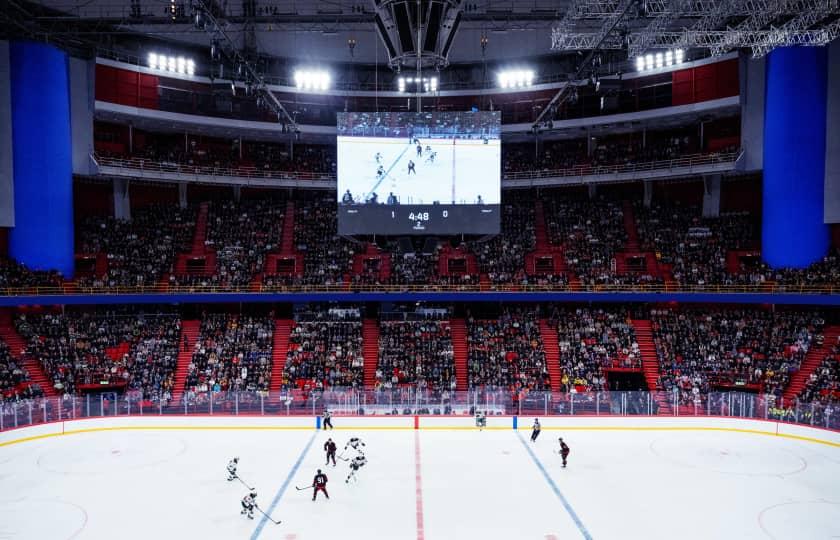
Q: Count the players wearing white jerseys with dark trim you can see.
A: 5